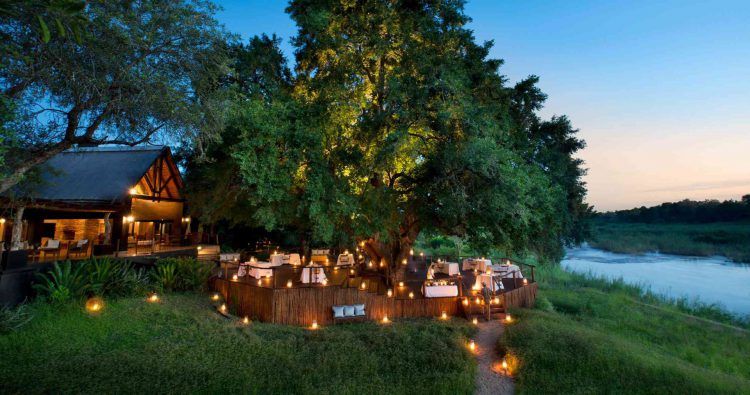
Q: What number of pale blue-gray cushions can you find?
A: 3